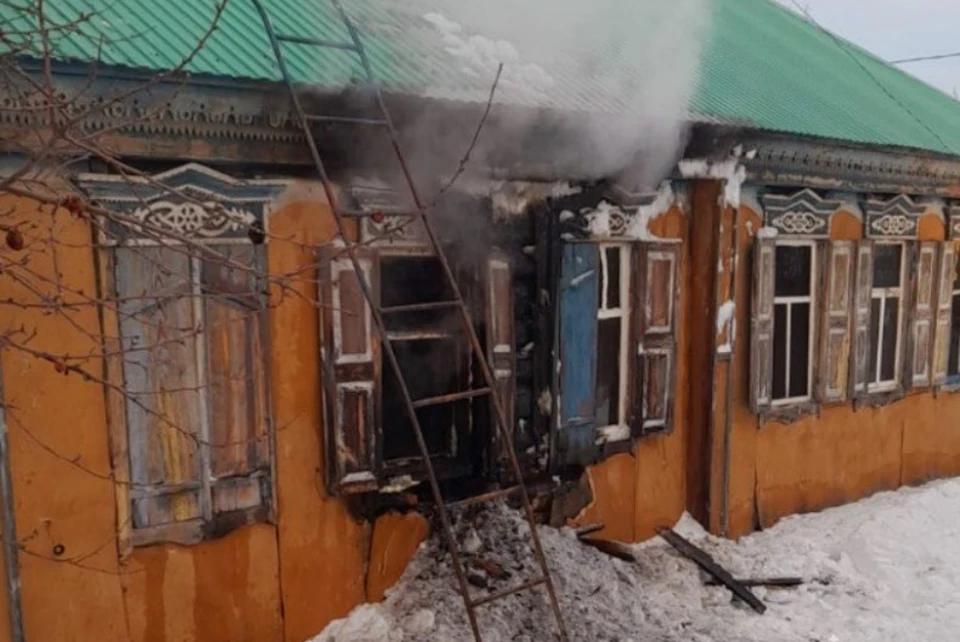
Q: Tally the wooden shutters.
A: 11